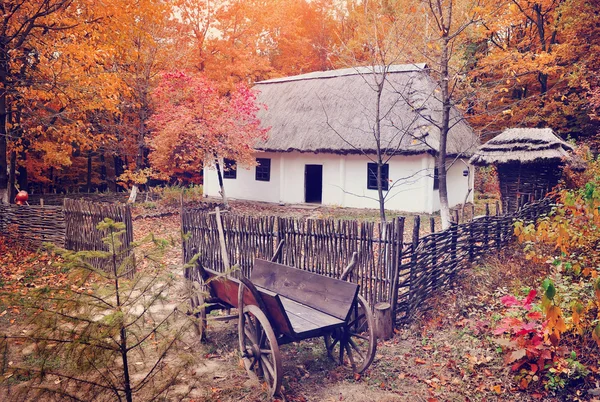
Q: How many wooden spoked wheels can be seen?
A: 3